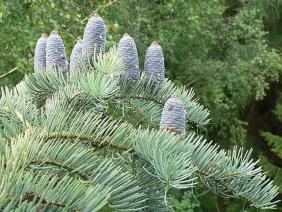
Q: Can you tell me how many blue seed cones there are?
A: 7